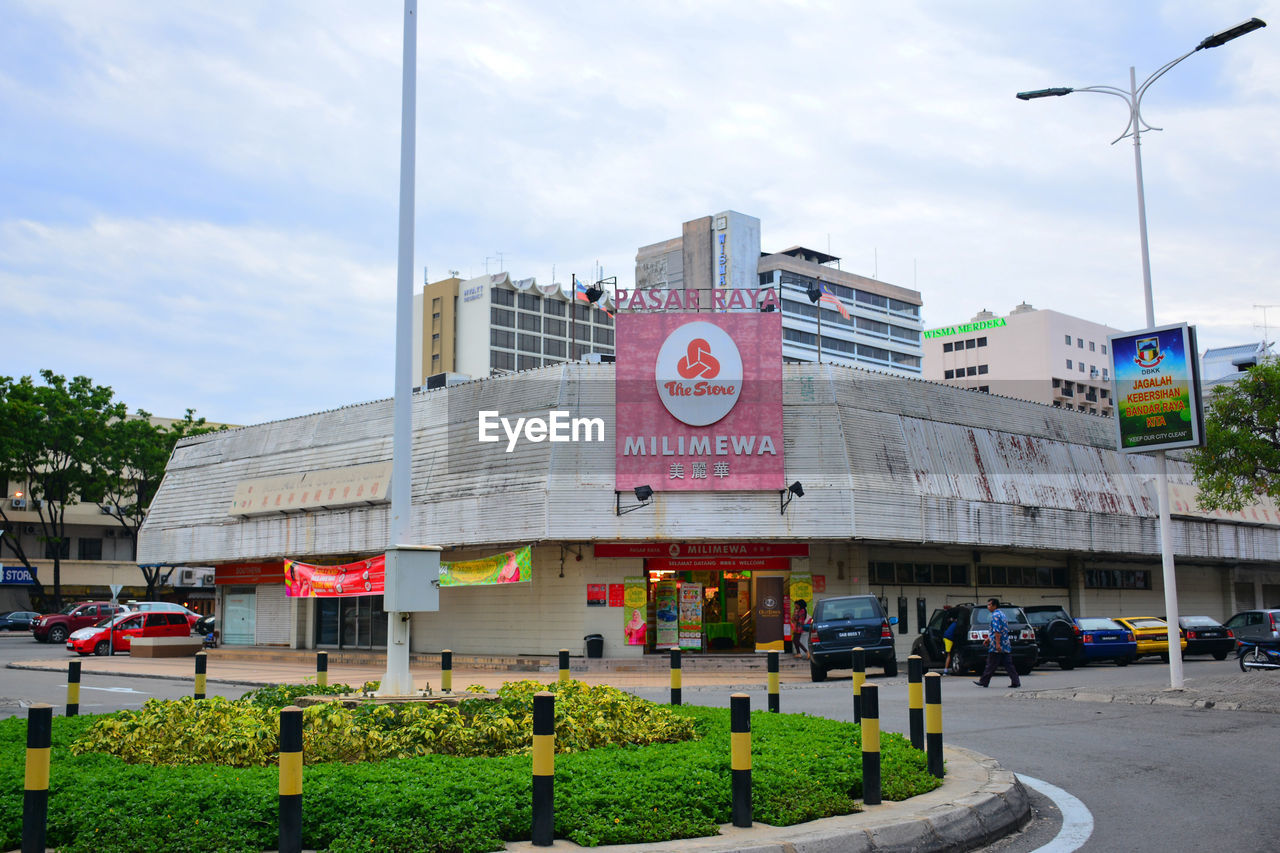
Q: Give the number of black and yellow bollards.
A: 15